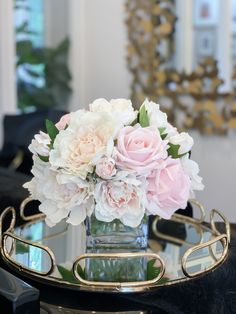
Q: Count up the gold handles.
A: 7